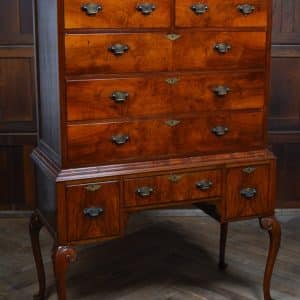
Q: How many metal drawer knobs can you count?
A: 14